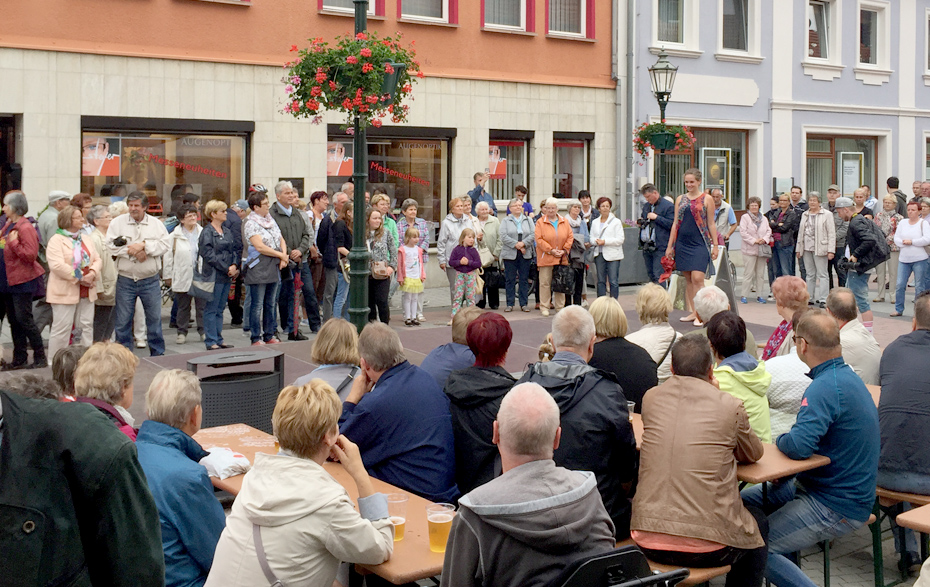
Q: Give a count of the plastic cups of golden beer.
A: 2